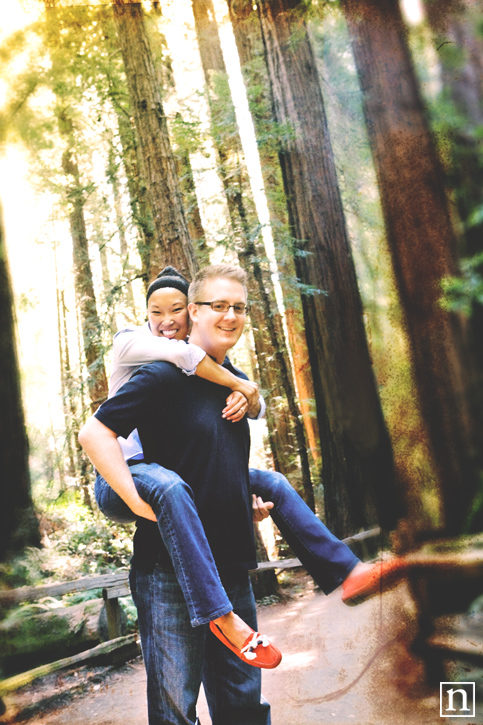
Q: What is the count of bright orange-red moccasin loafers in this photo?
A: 2